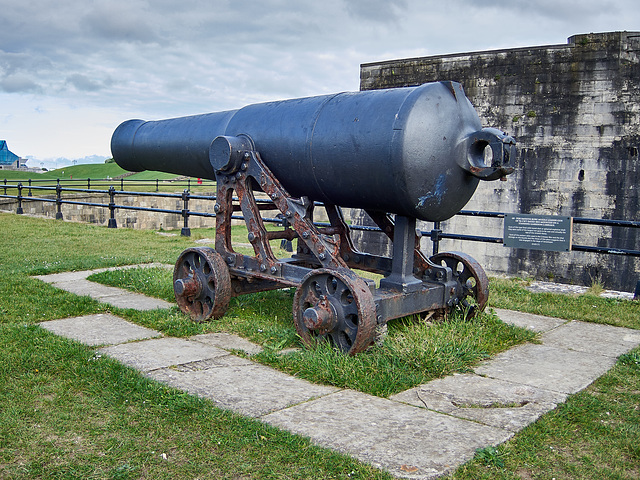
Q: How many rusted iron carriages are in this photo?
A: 1